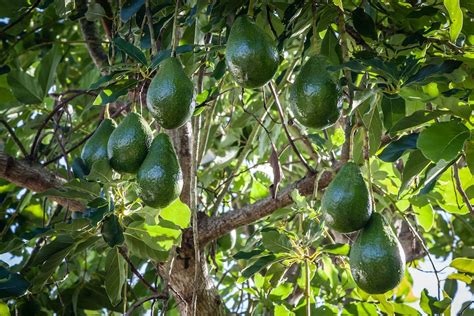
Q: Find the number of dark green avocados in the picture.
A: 8